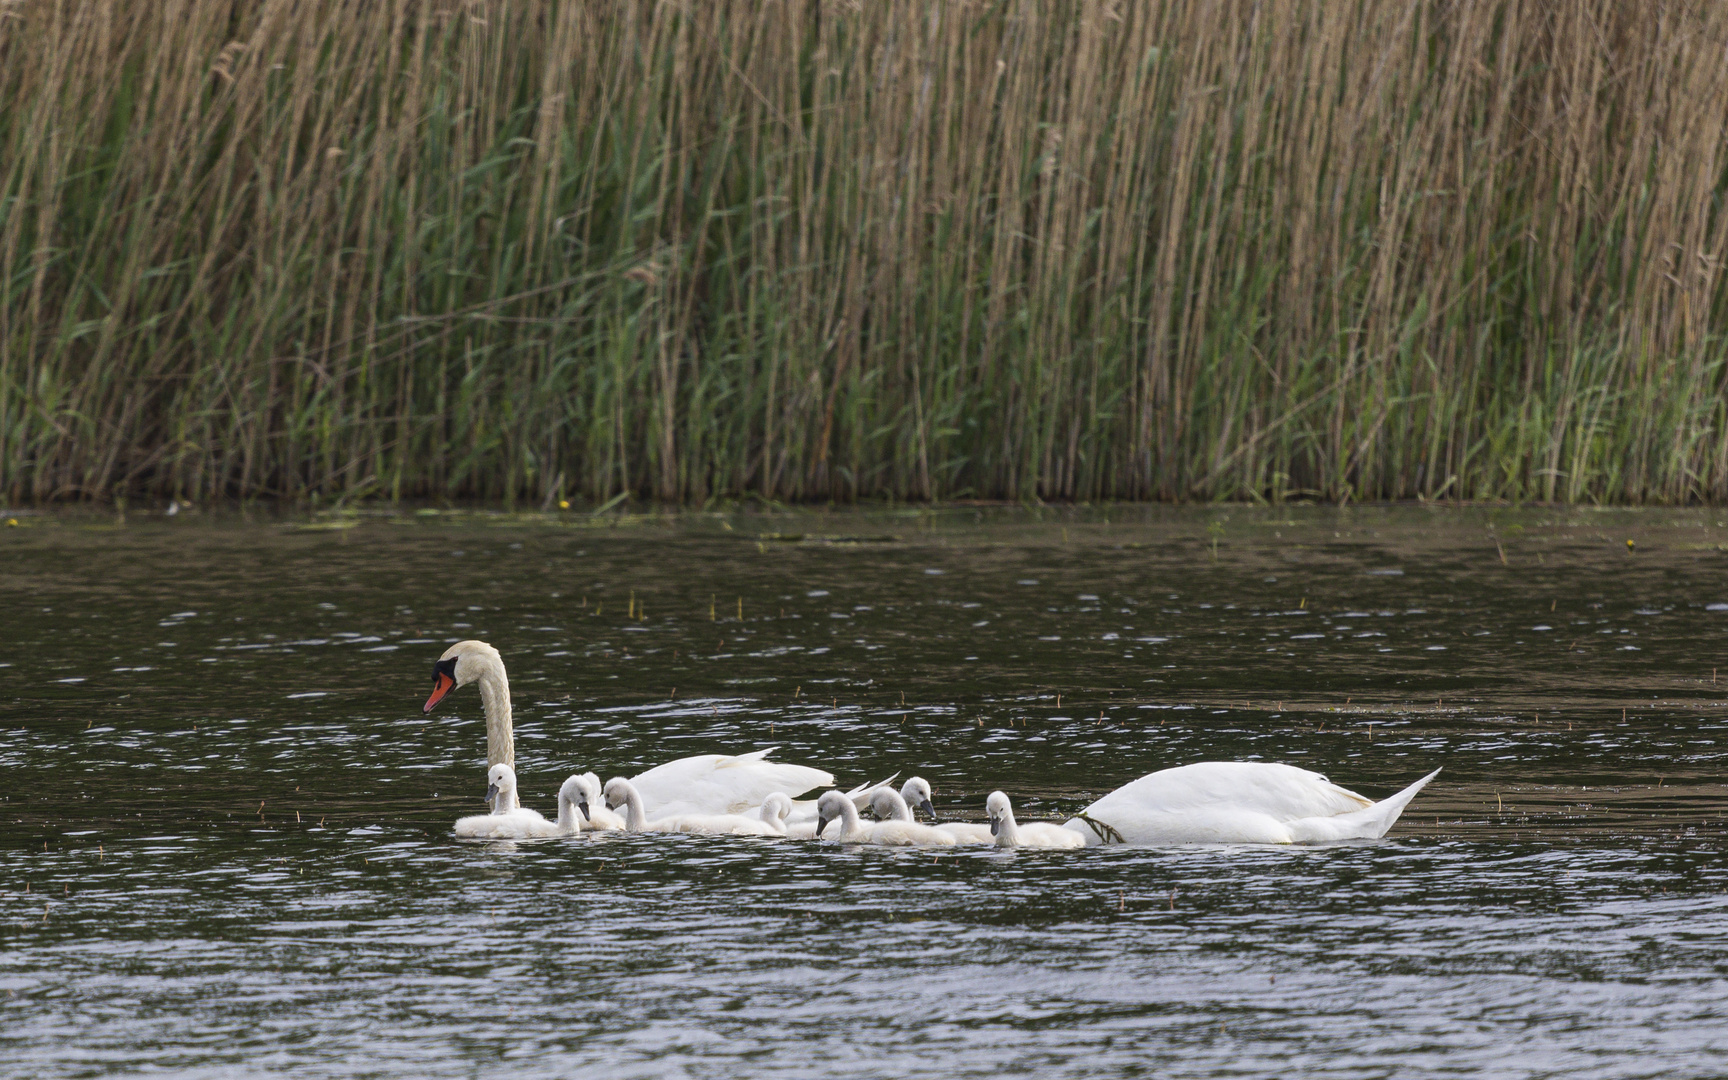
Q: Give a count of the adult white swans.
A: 2